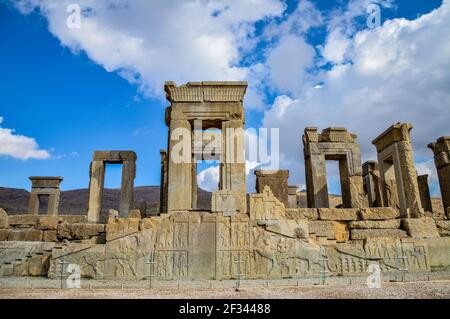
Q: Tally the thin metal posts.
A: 5